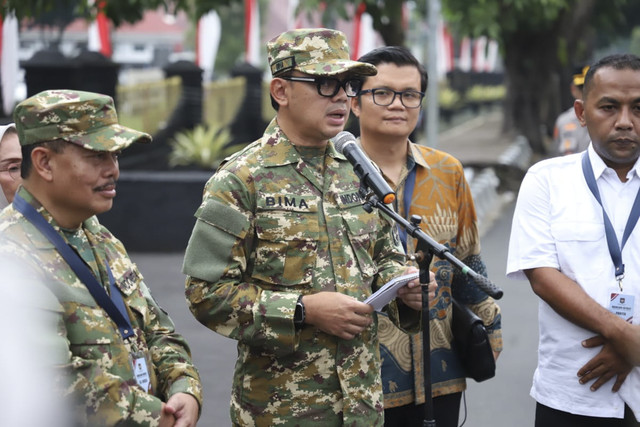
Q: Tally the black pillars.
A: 4